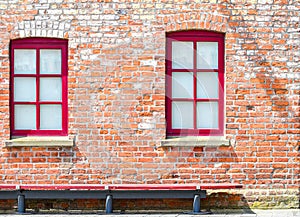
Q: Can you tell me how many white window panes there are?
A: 12